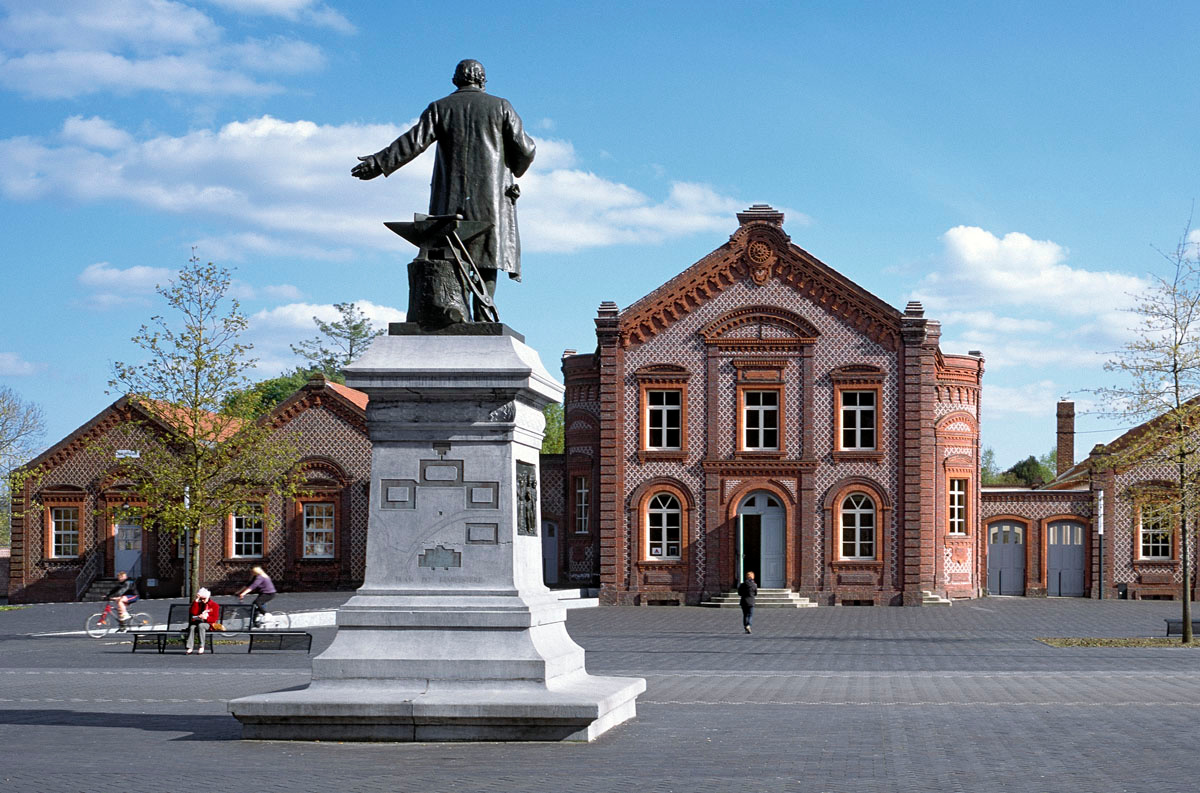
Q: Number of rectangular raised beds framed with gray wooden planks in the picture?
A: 0